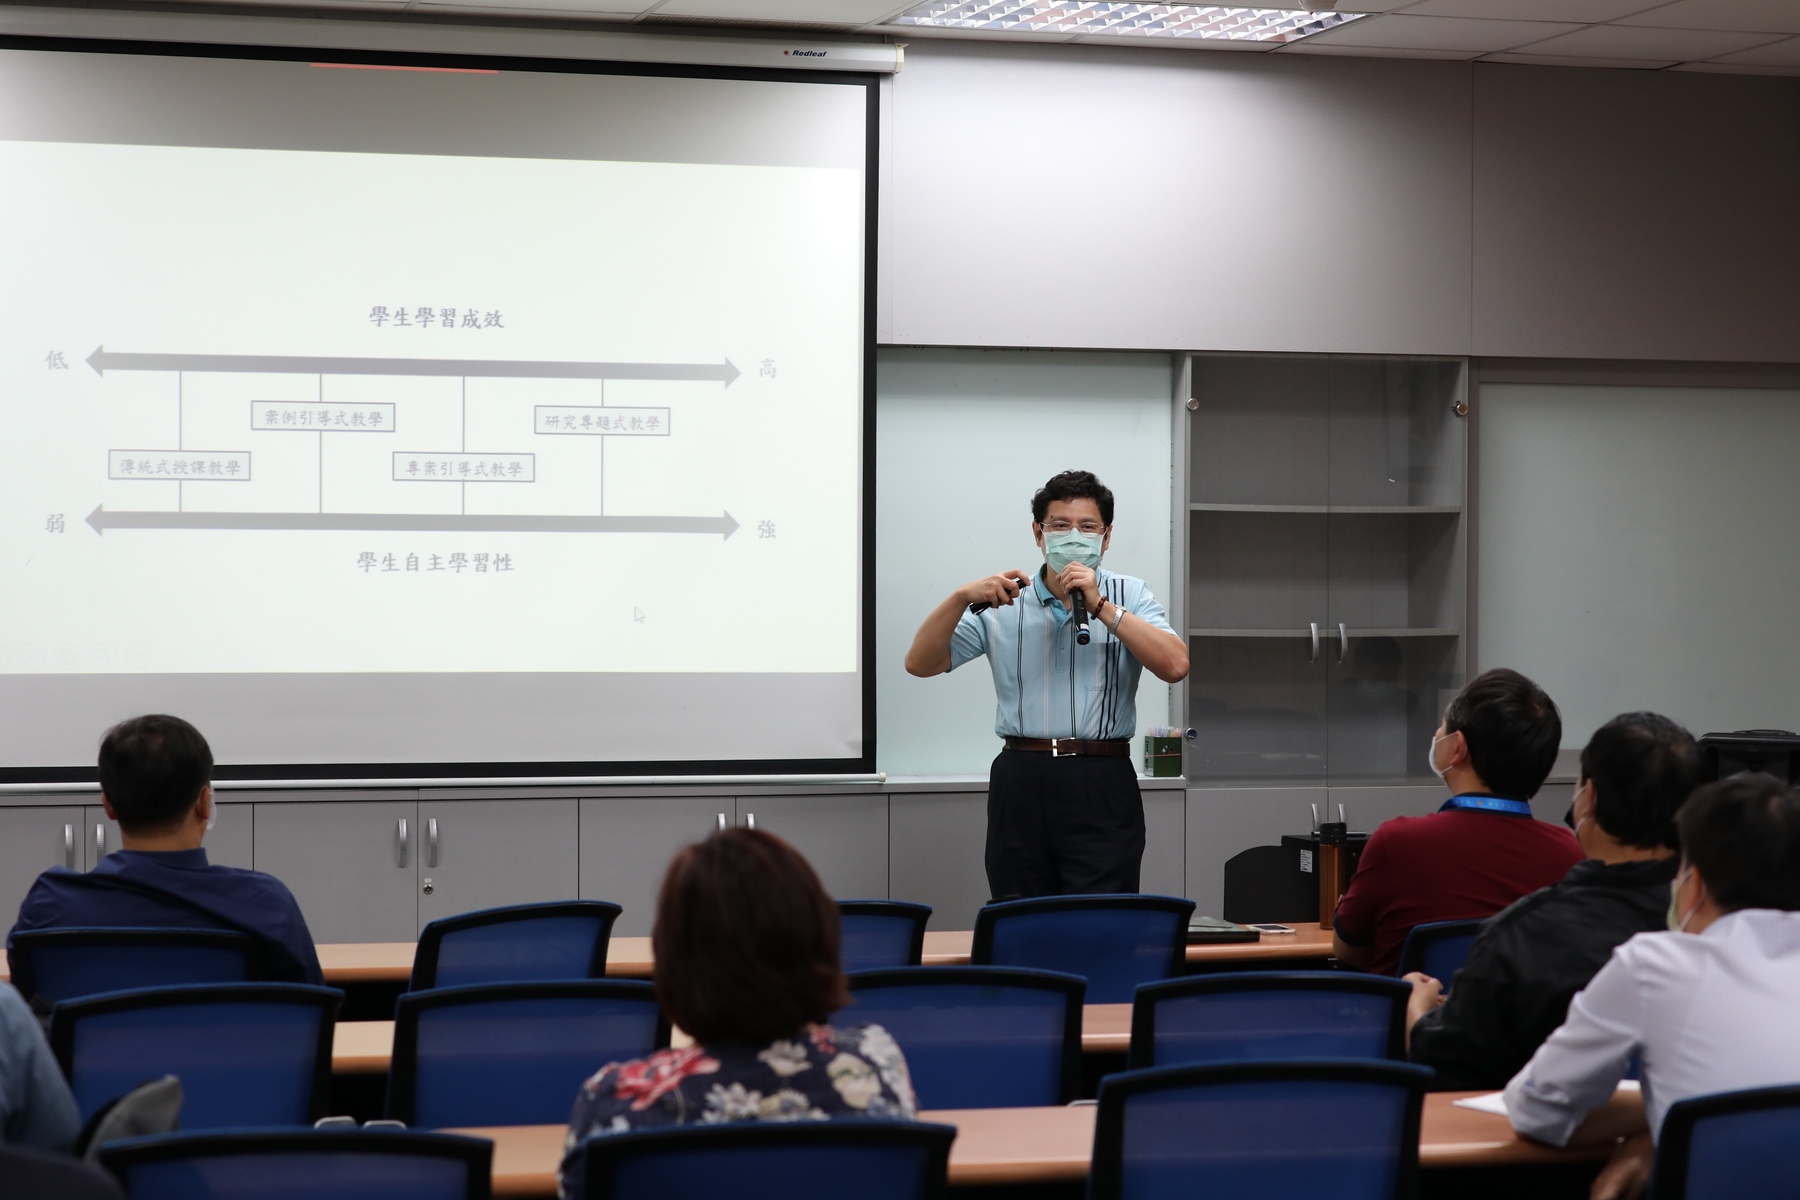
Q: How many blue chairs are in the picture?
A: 13